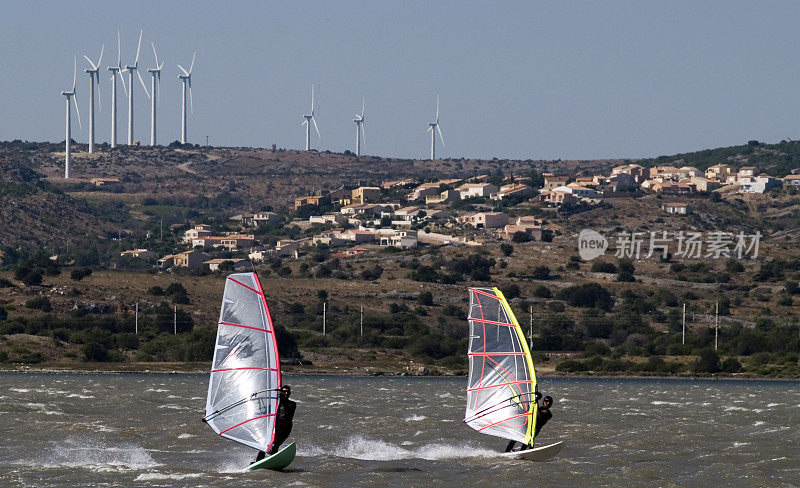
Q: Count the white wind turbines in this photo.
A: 9